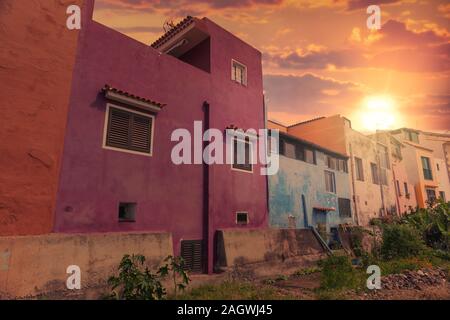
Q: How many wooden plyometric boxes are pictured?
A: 0